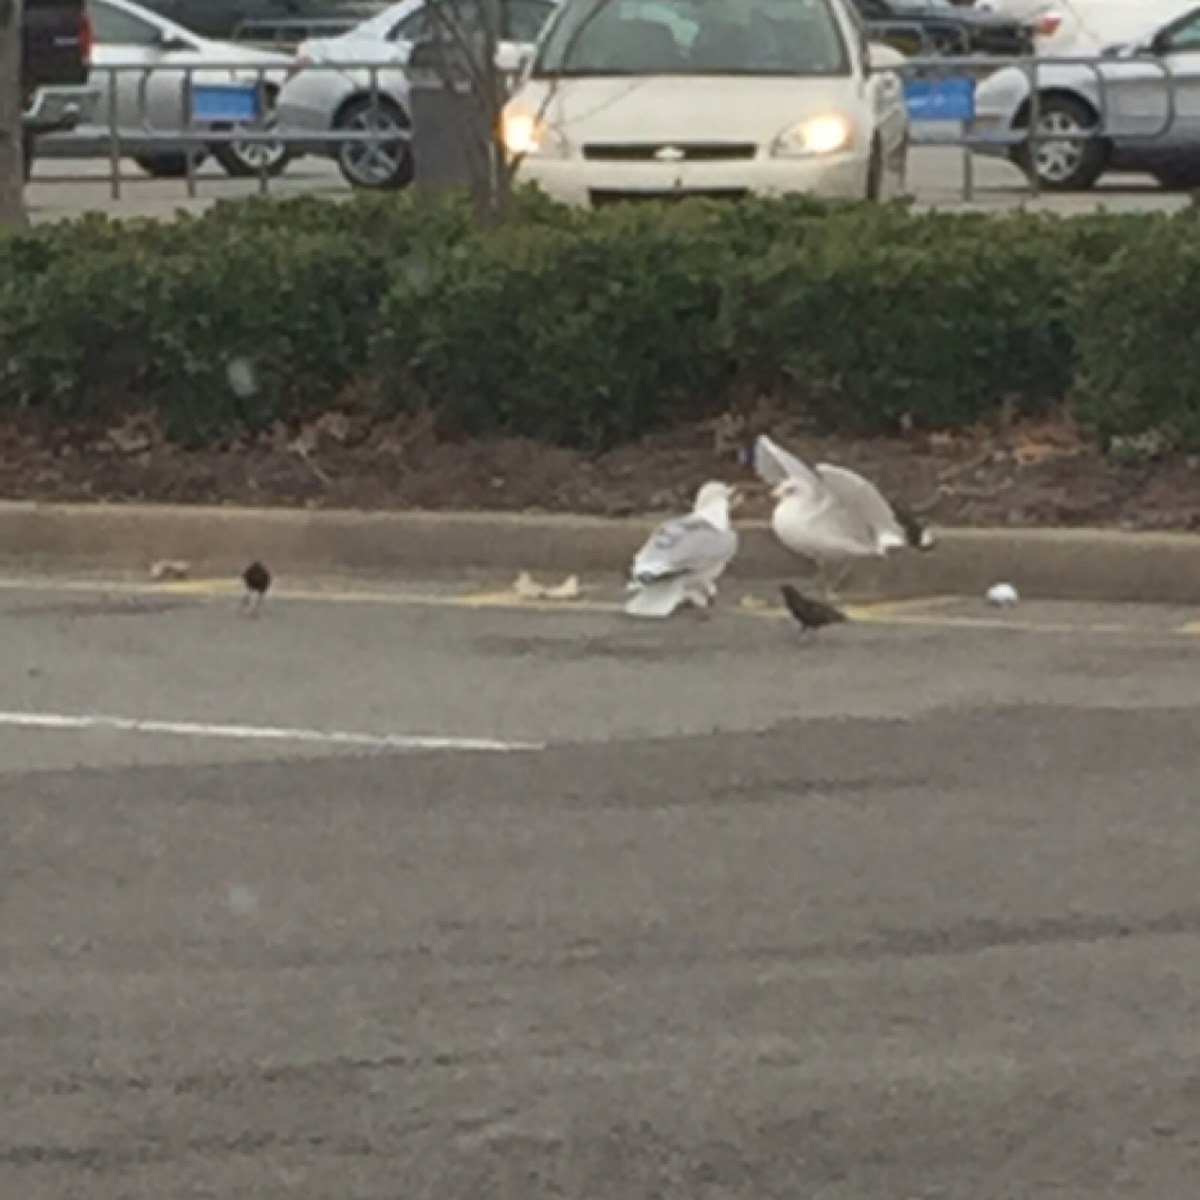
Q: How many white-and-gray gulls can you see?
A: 2